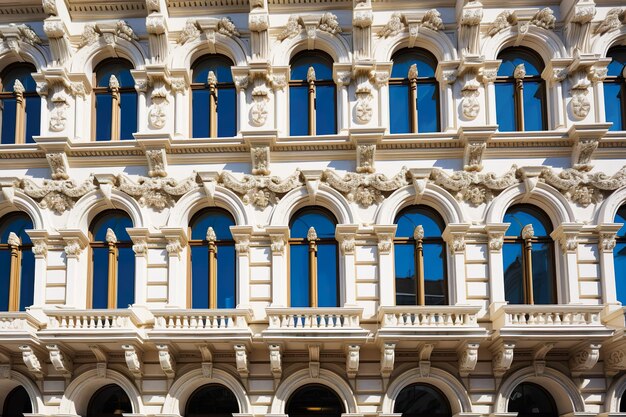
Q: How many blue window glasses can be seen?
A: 14